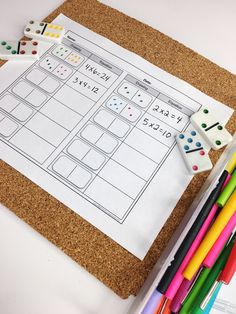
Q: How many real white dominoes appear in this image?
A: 4